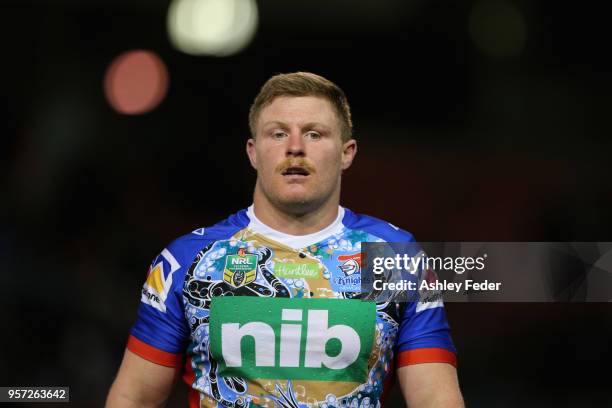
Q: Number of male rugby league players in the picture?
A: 1